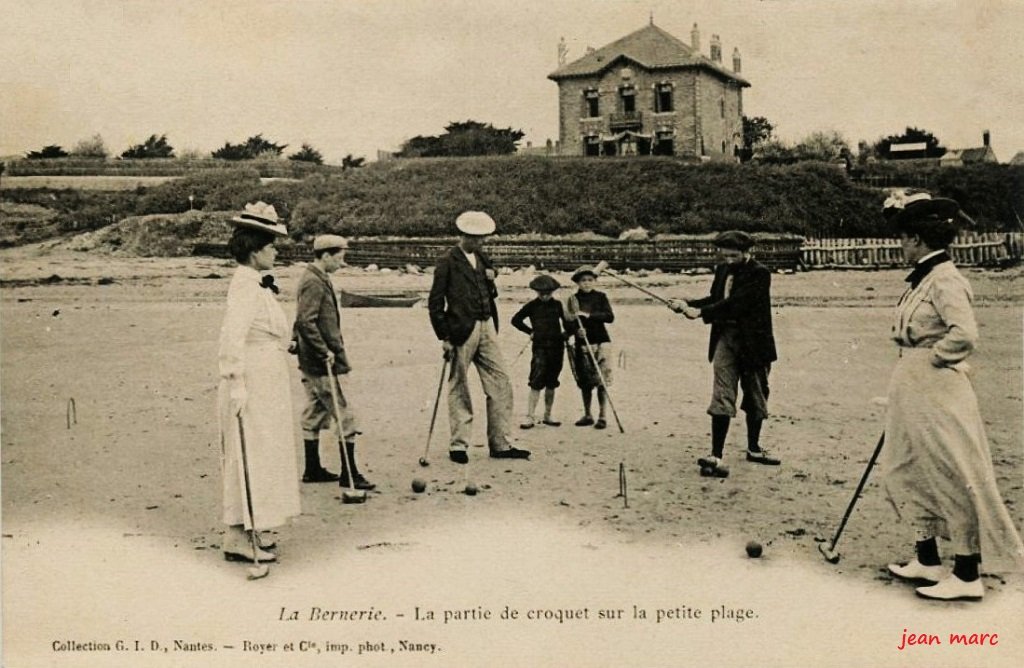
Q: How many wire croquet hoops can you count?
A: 3